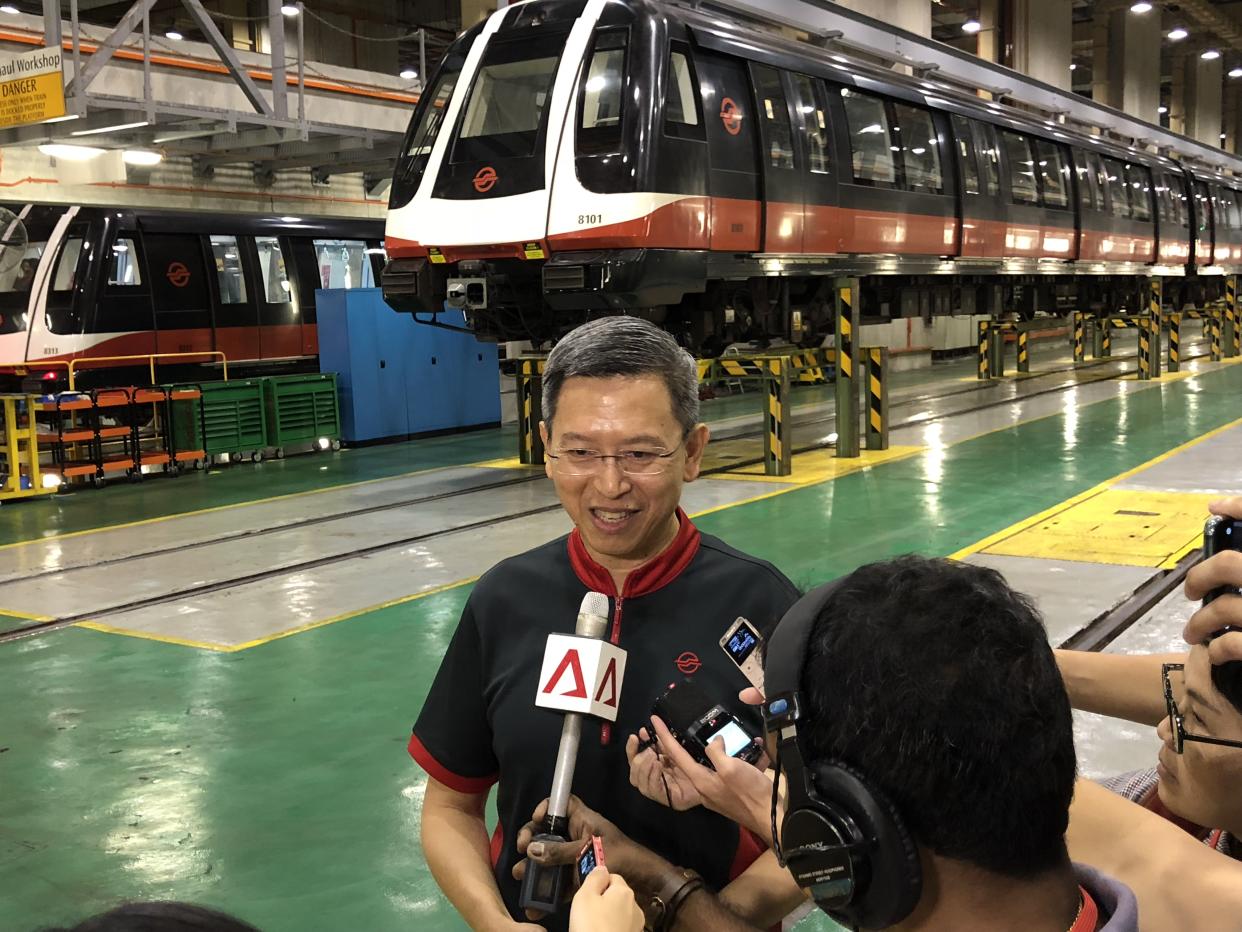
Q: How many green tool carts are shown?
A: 2